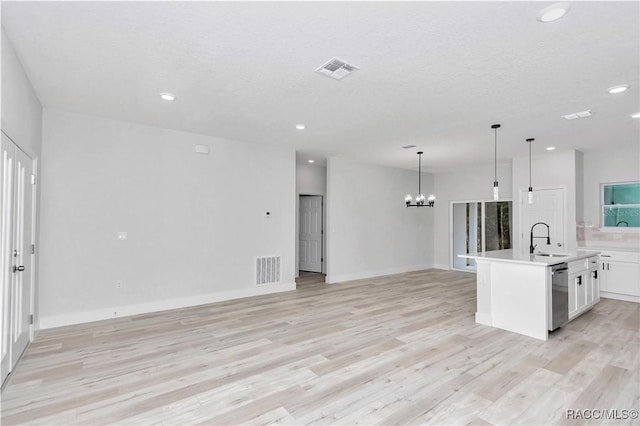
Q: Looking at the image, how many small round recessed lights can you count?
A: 7